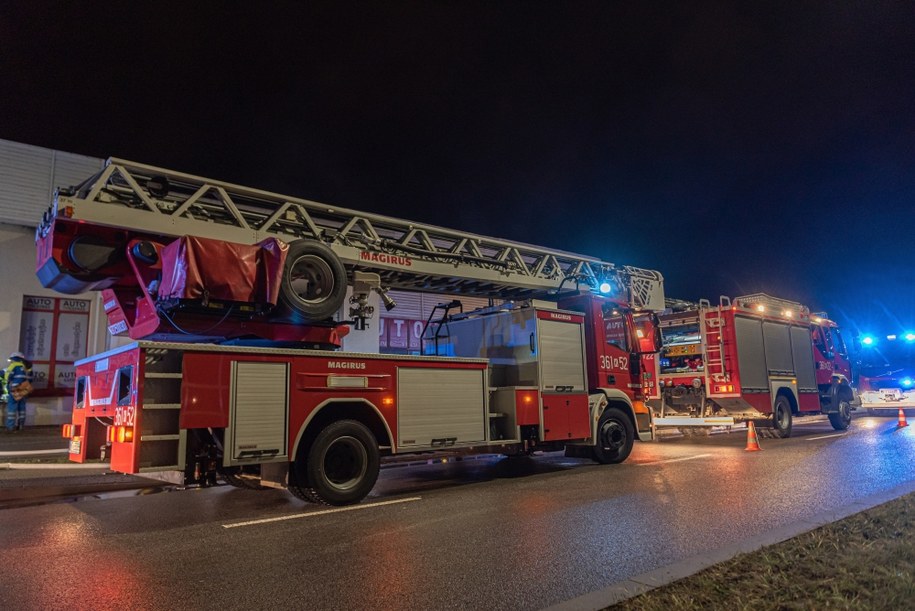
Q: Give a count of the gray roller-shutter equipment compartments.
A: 6